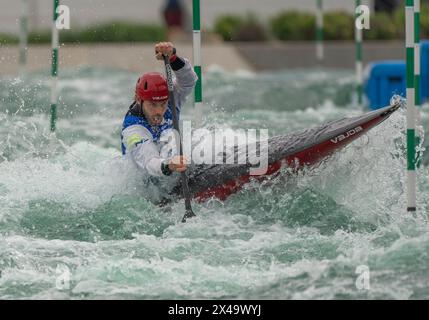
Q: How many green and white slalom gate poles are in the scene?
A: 7